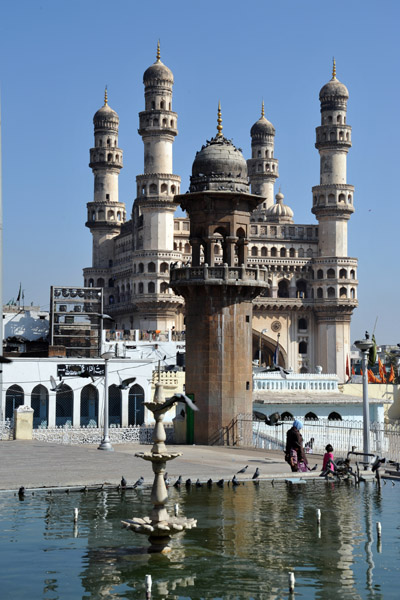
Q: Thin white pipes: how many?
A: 6